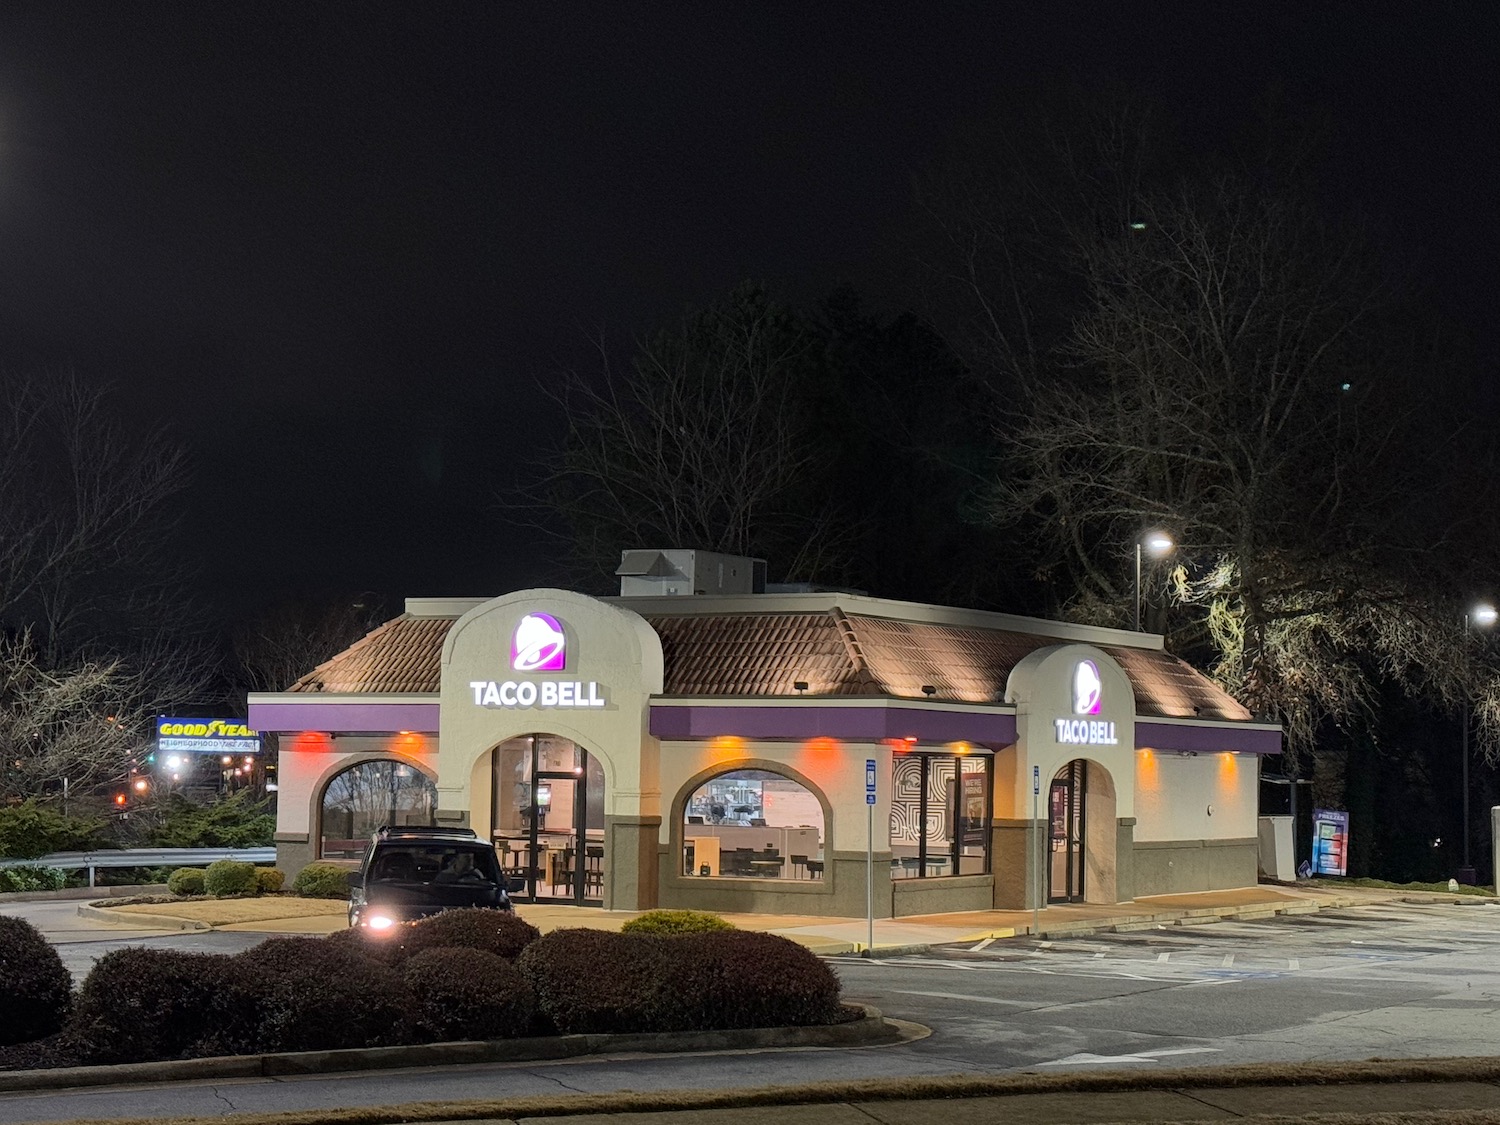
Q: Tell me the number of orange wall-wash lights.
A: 5